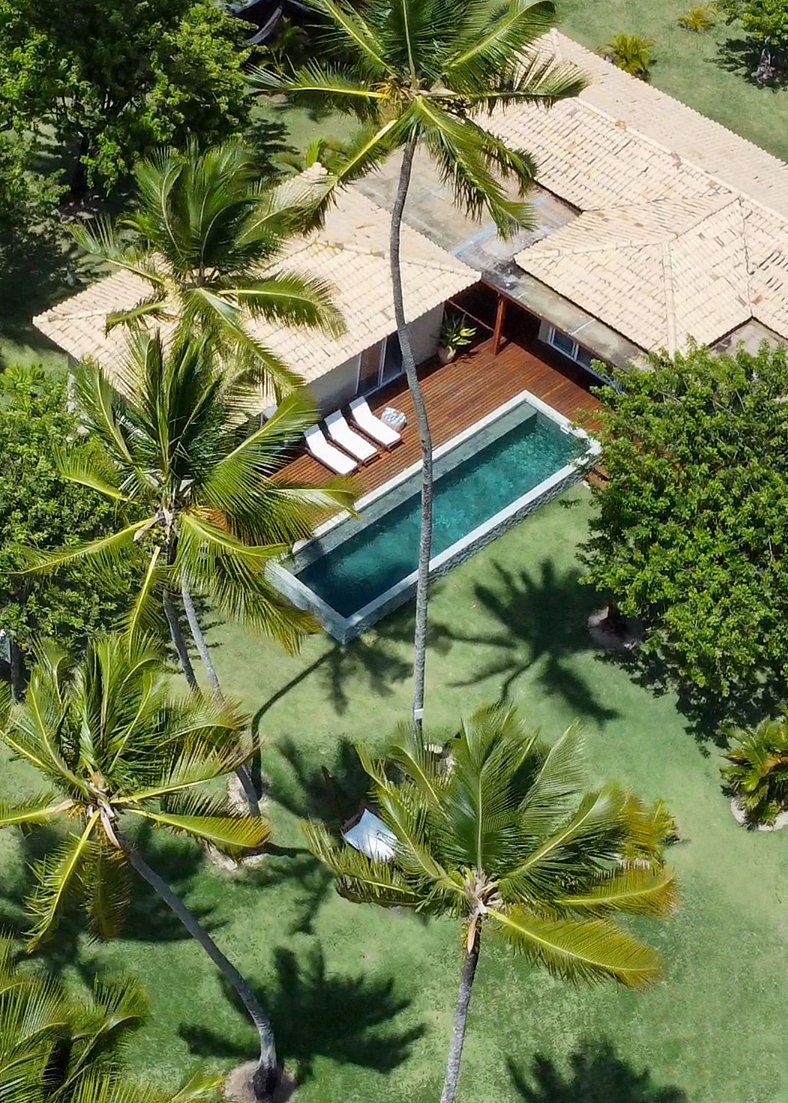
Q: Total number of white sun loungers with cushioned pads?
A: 3